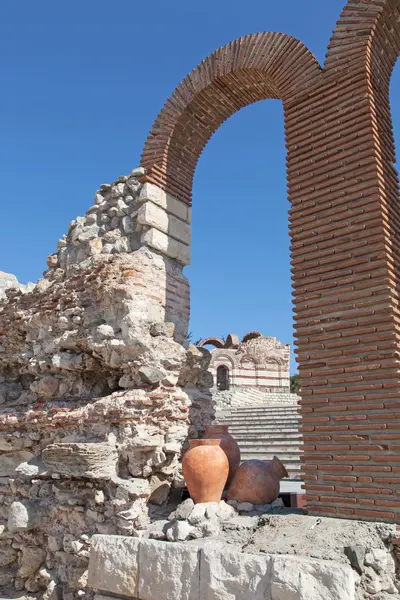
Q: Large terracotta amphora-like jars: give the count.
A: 3